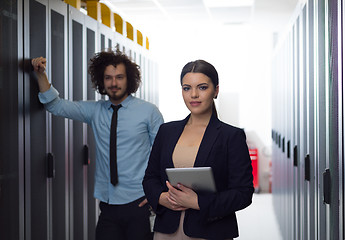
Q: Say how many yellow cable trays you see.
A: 7